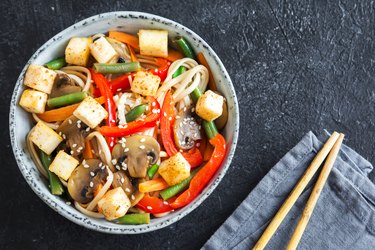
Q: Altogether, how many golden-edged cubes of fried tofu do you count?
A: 12